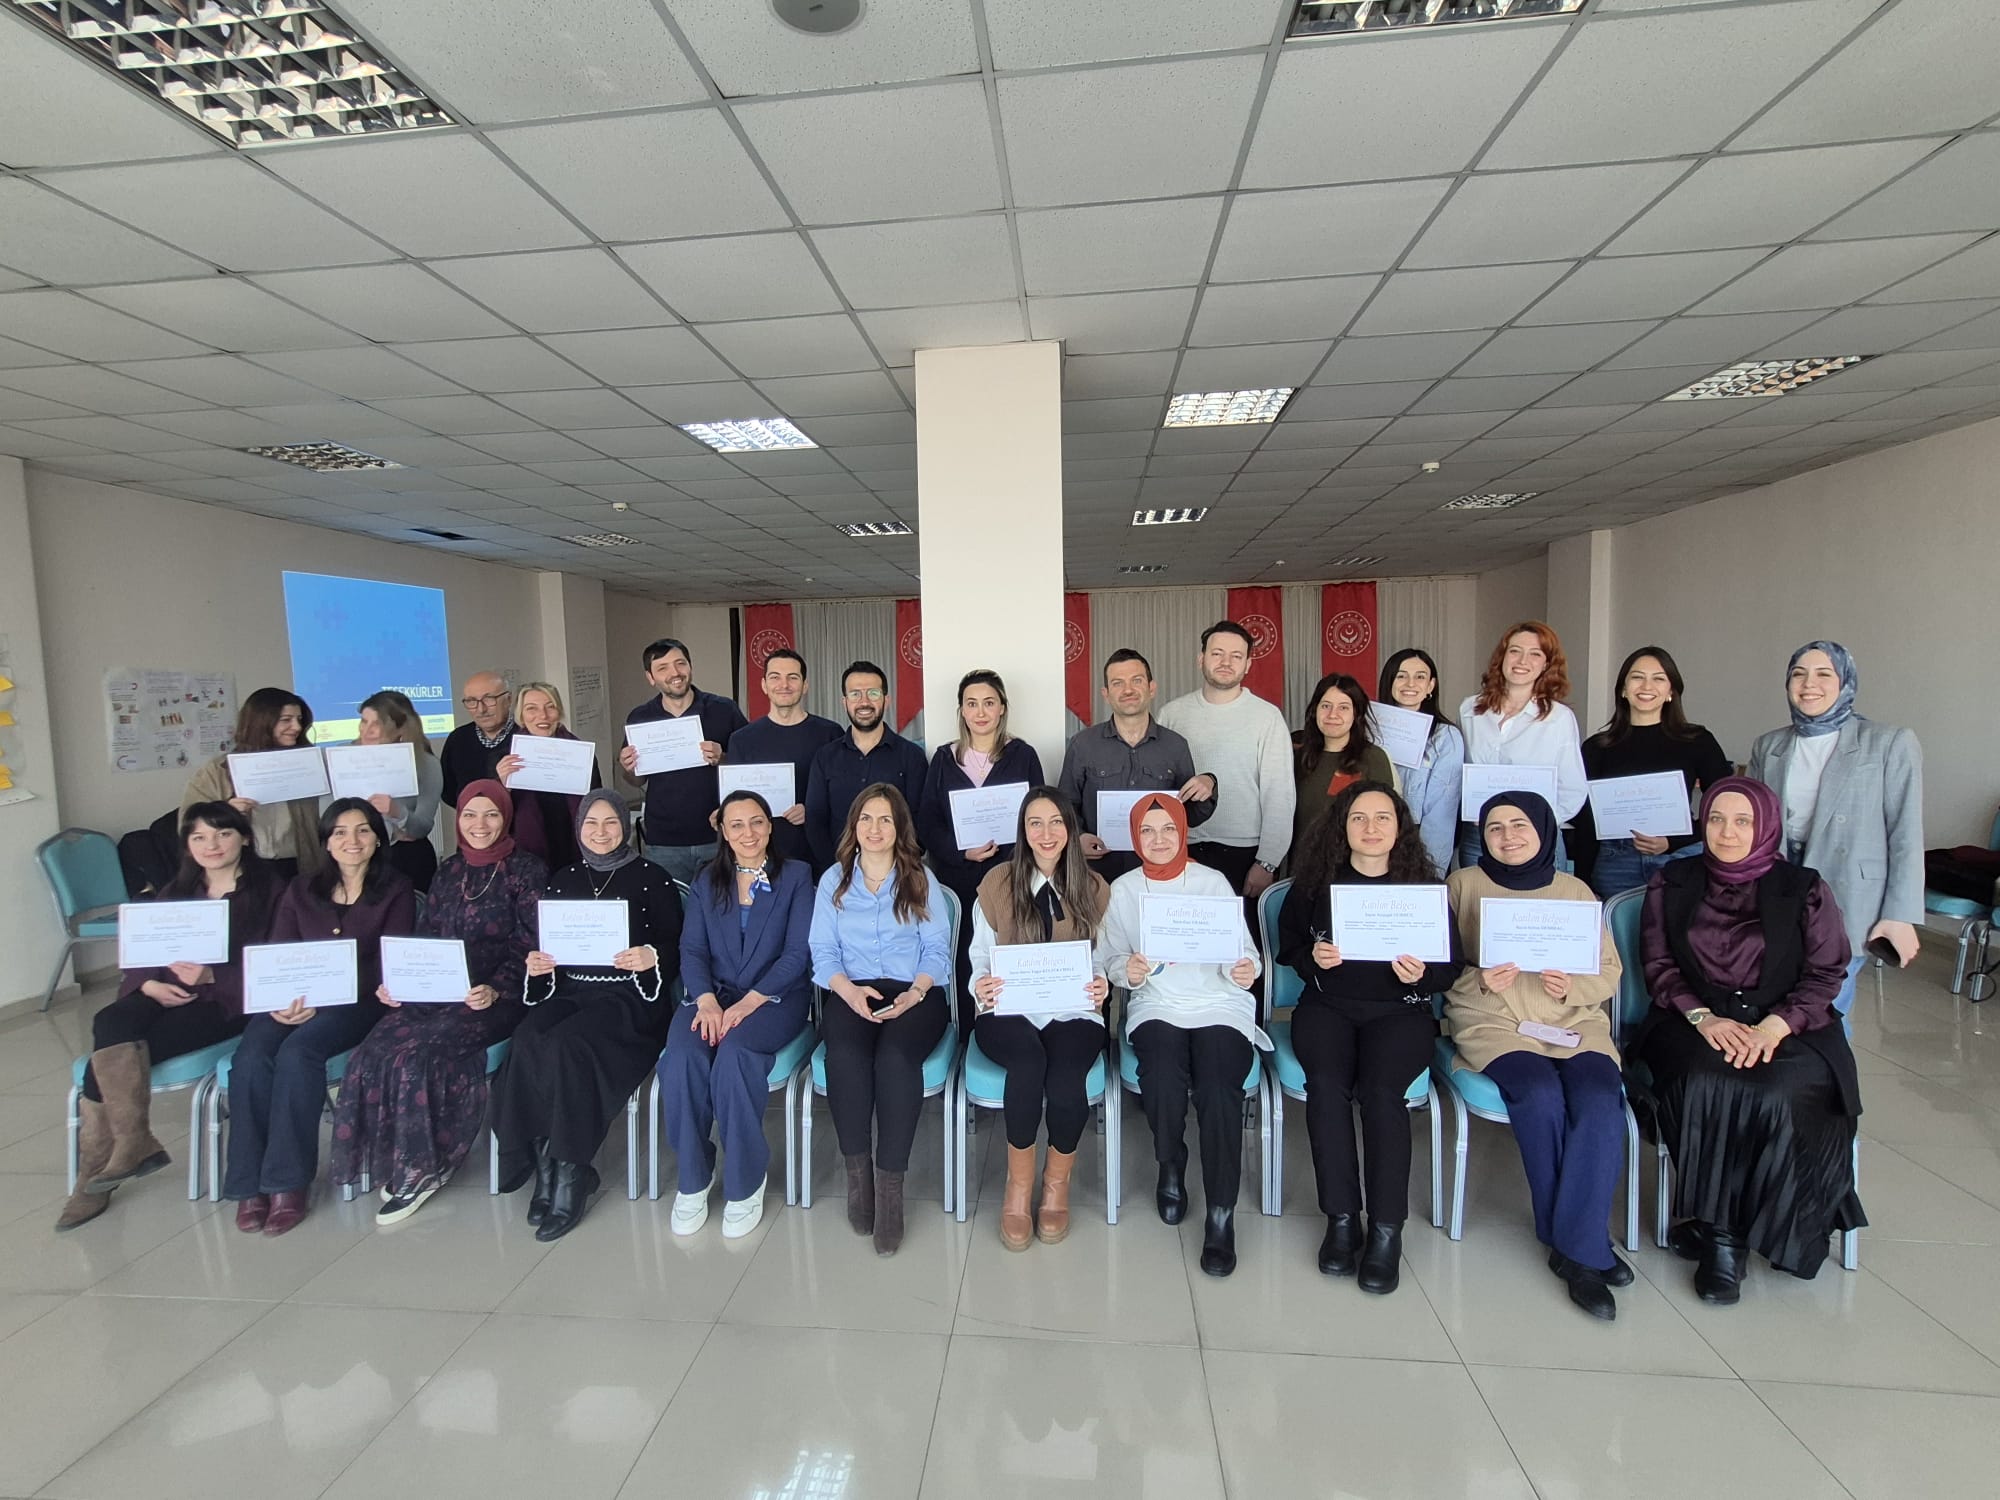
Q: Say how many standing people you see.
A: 15